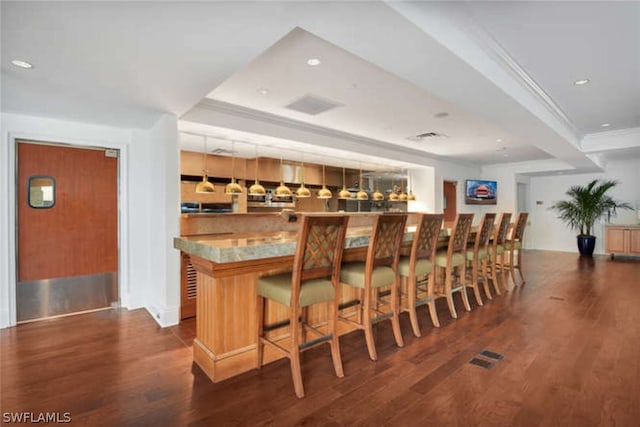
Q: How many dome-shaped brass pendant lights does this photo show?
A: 12